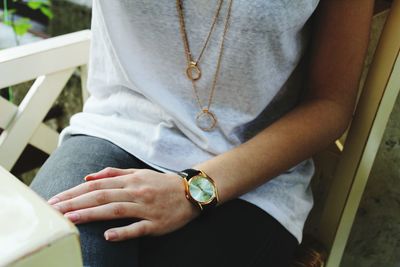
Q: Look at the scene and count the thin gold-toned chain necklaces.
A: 2